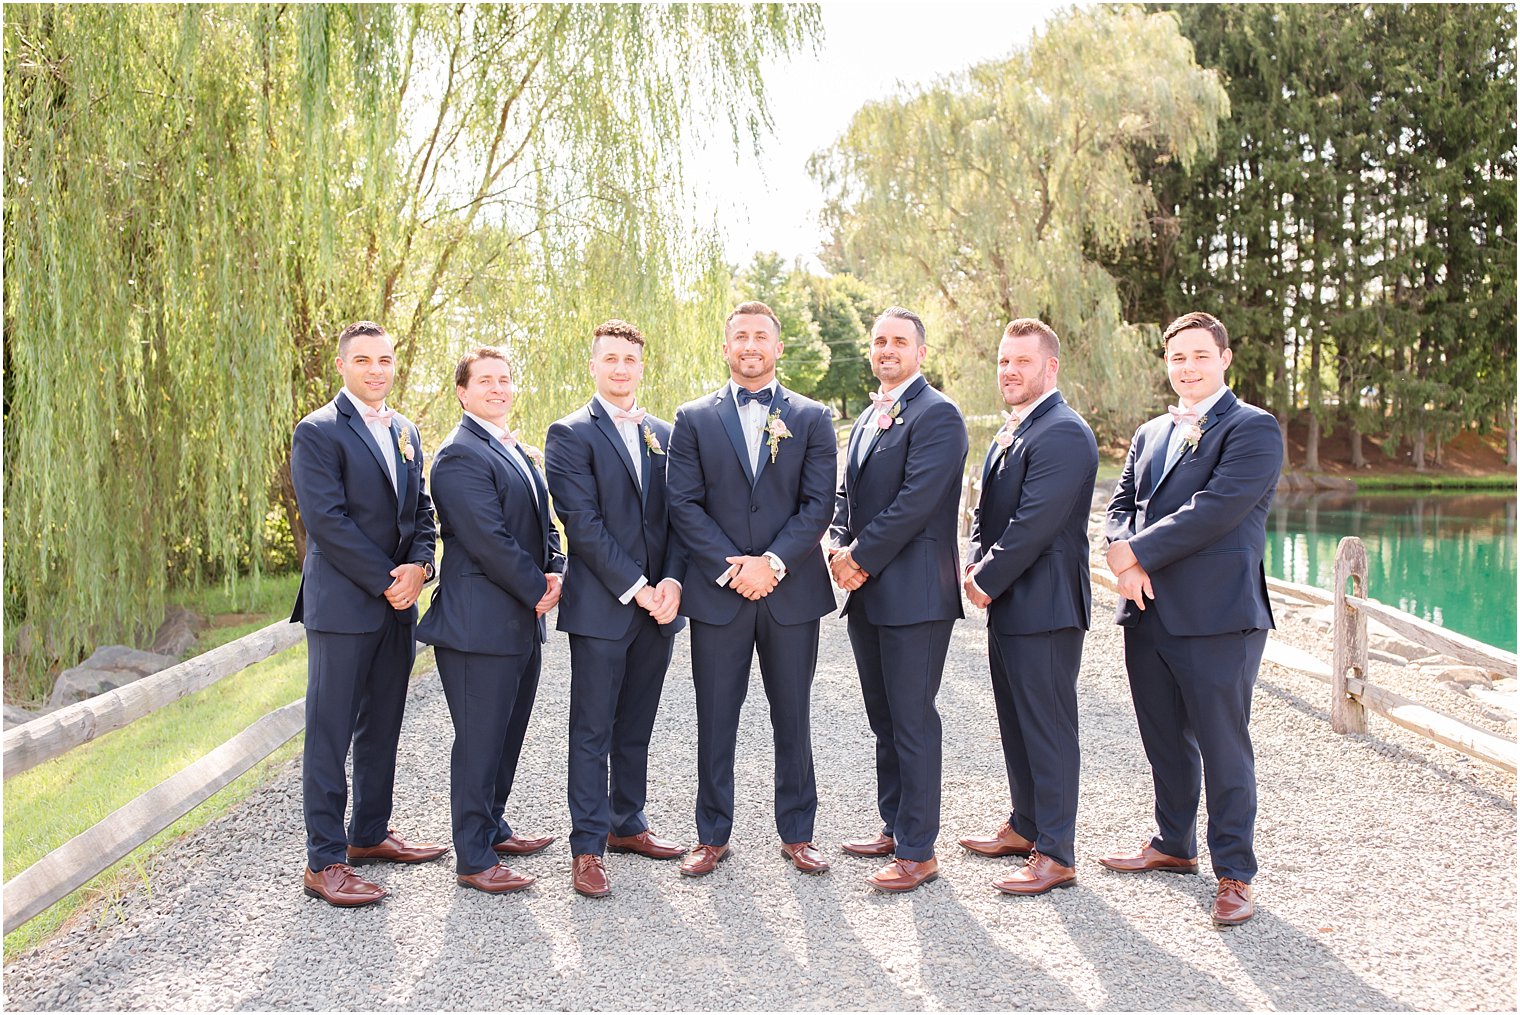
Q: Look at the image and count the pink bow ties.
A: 6